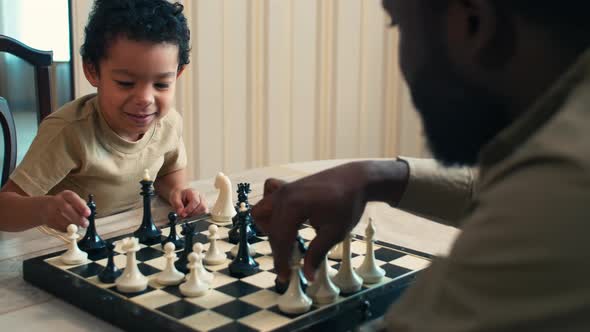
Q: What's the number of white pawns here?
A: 5